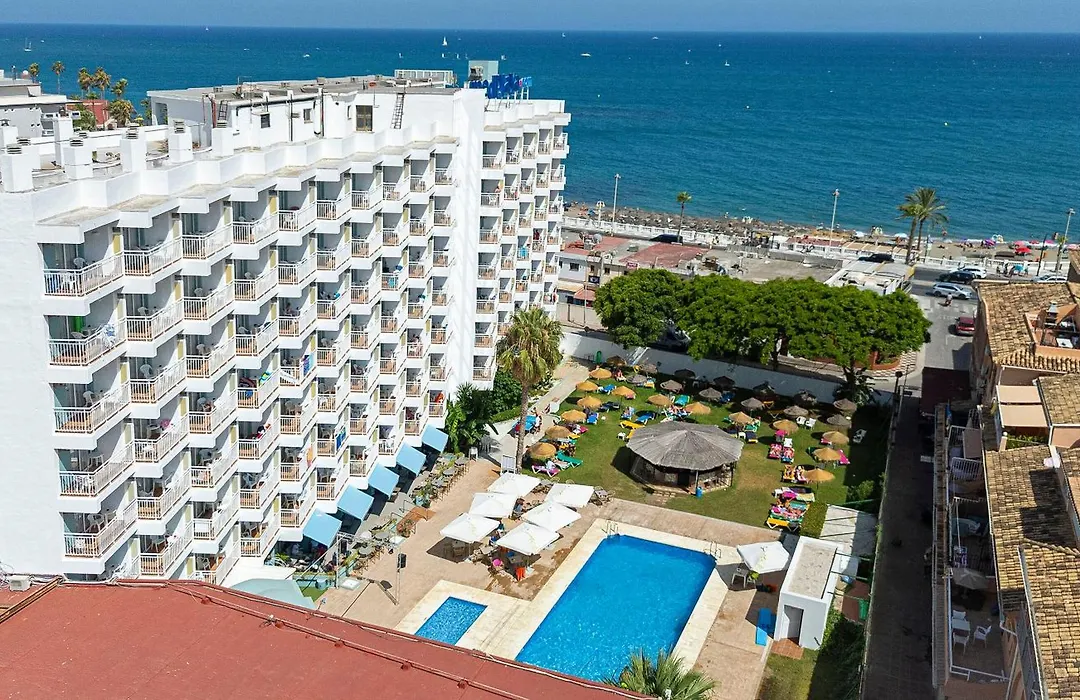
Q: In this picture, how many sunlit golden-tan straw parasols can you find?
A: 14